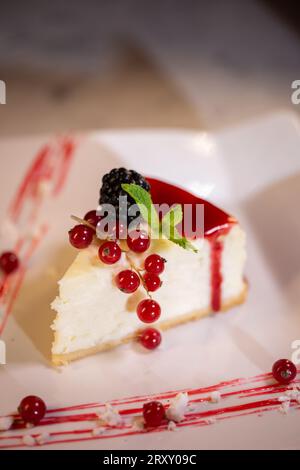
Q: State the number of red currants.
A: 14